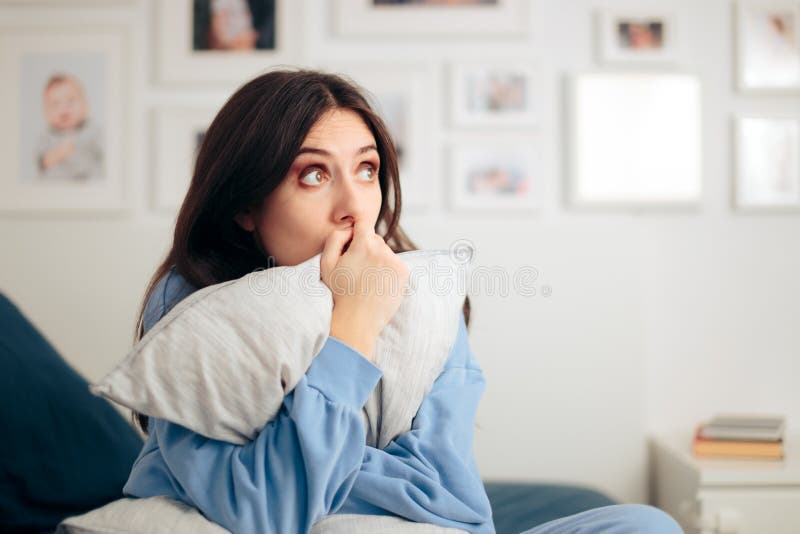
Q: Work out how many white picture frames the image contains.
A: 11